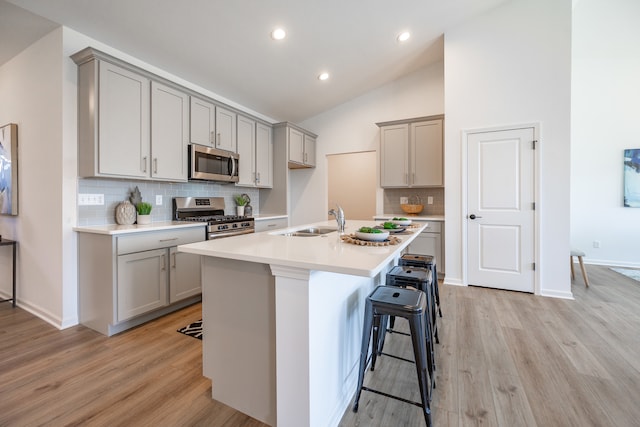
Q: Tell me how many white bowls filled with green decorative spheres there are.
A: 2